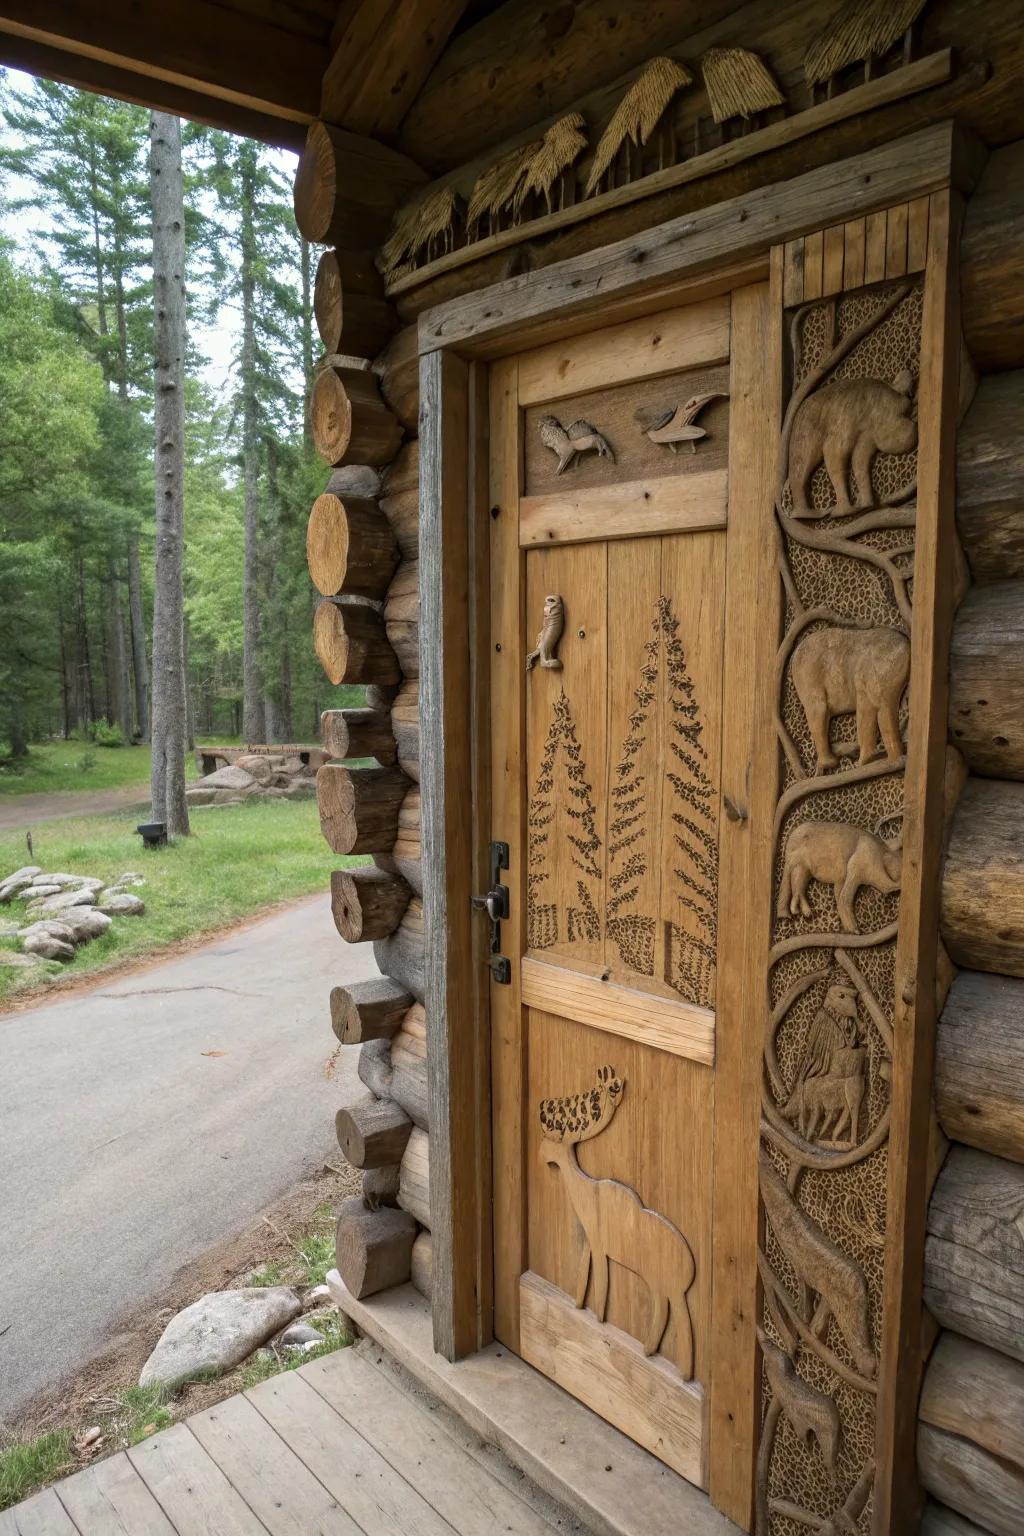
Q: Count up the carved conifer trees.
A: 2